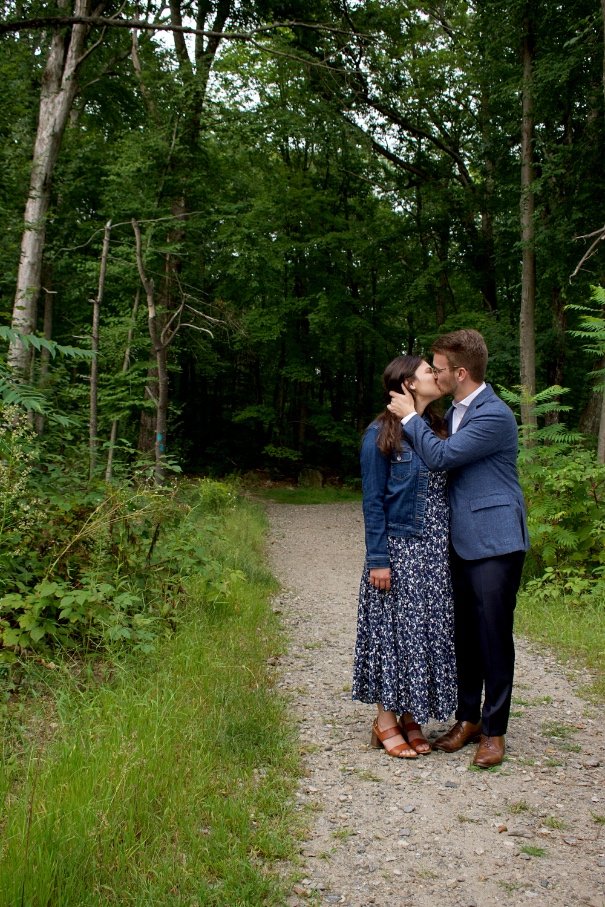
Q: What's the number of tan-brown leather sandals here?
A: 2